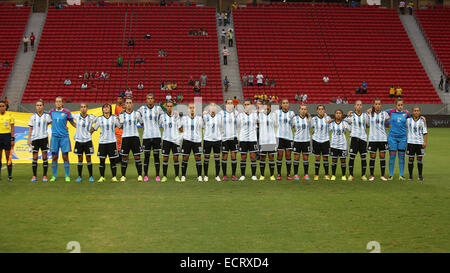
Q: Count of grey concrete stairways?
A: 3